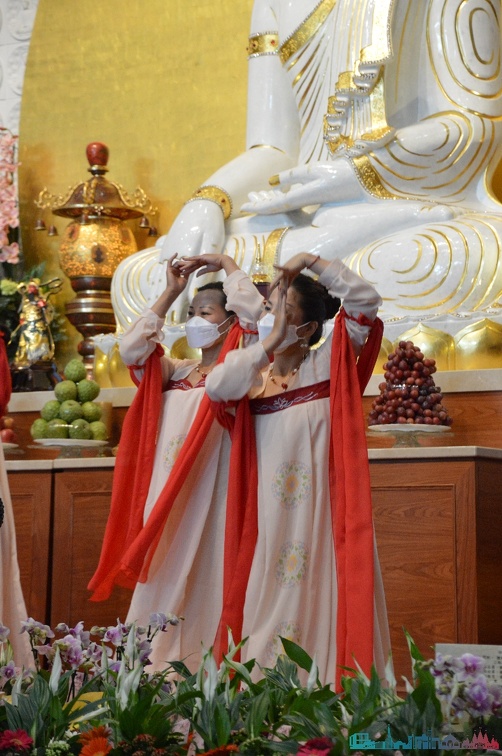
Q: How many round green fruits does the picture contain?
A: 10